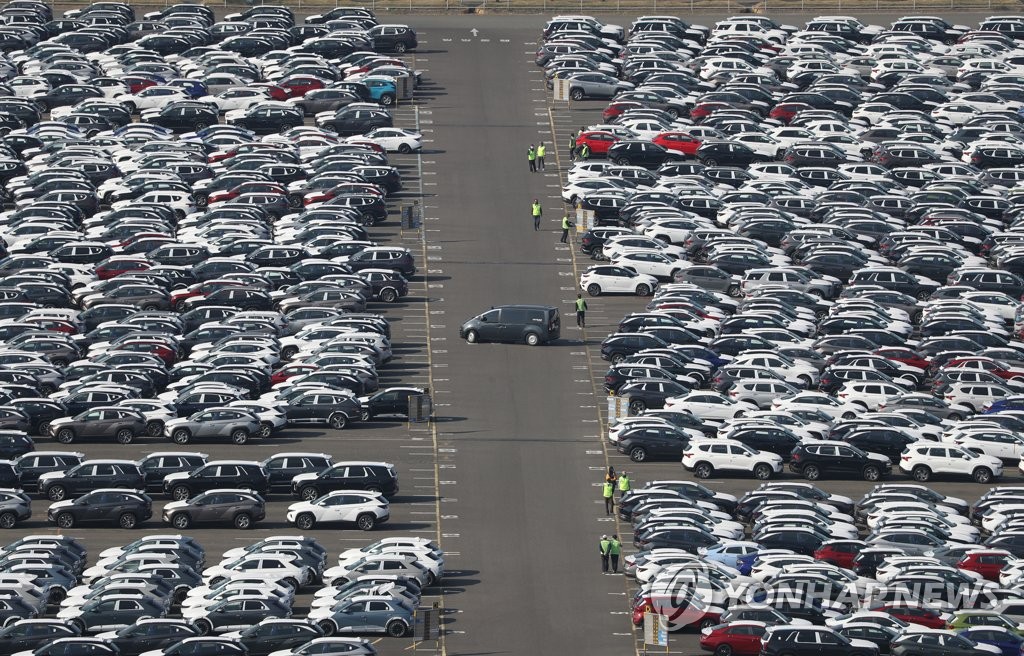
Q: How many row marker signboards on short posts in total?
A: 8